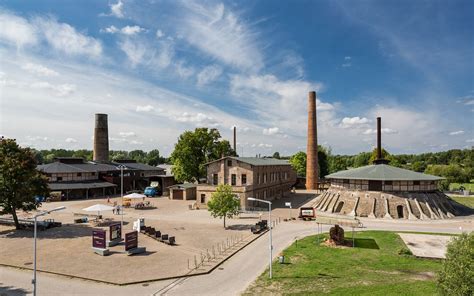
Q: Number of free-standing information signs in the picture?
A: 3